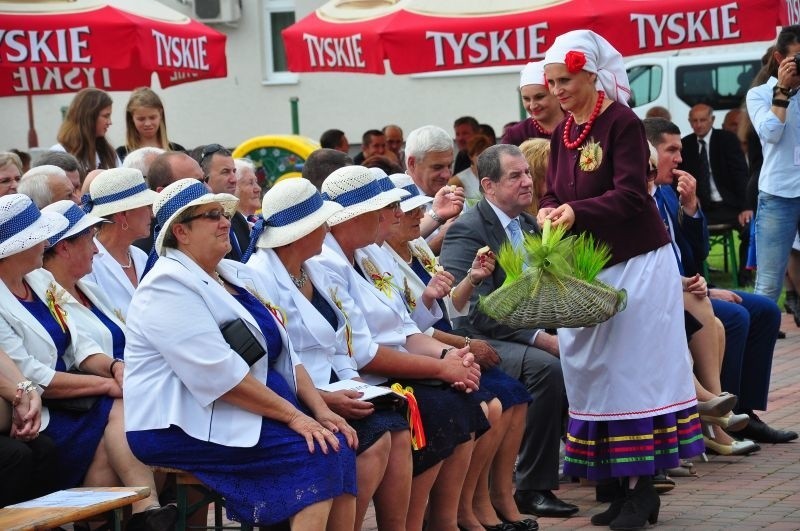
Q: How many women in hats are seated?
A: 8